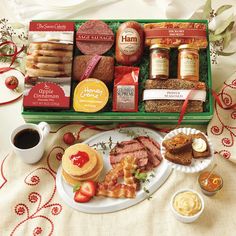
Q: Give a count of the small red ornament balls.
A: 2